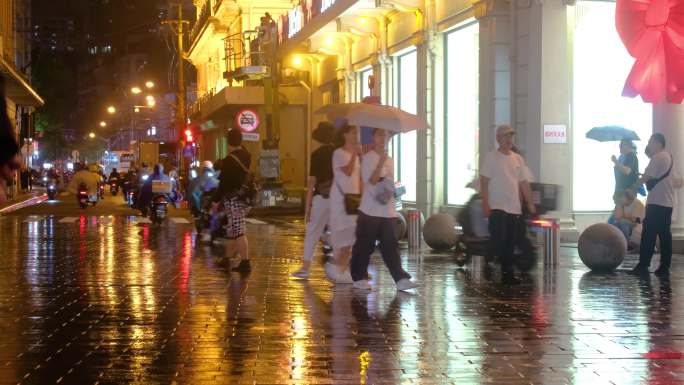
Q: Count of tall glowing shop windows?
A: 4